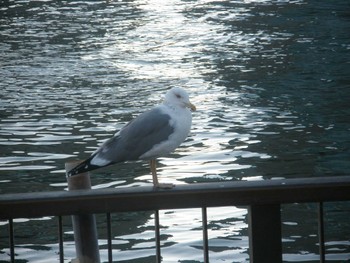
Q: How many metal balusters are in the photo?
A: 6